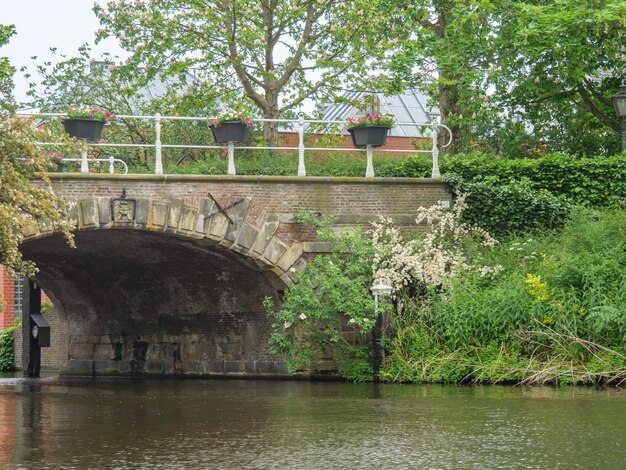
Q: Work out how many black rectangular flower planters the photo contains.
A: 3